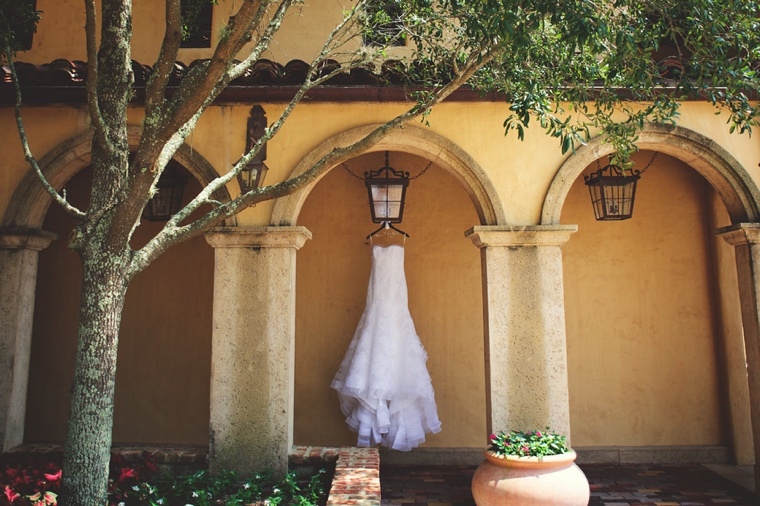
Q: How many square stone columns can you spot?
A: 4